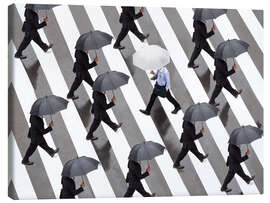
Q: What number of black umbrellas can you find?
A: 10